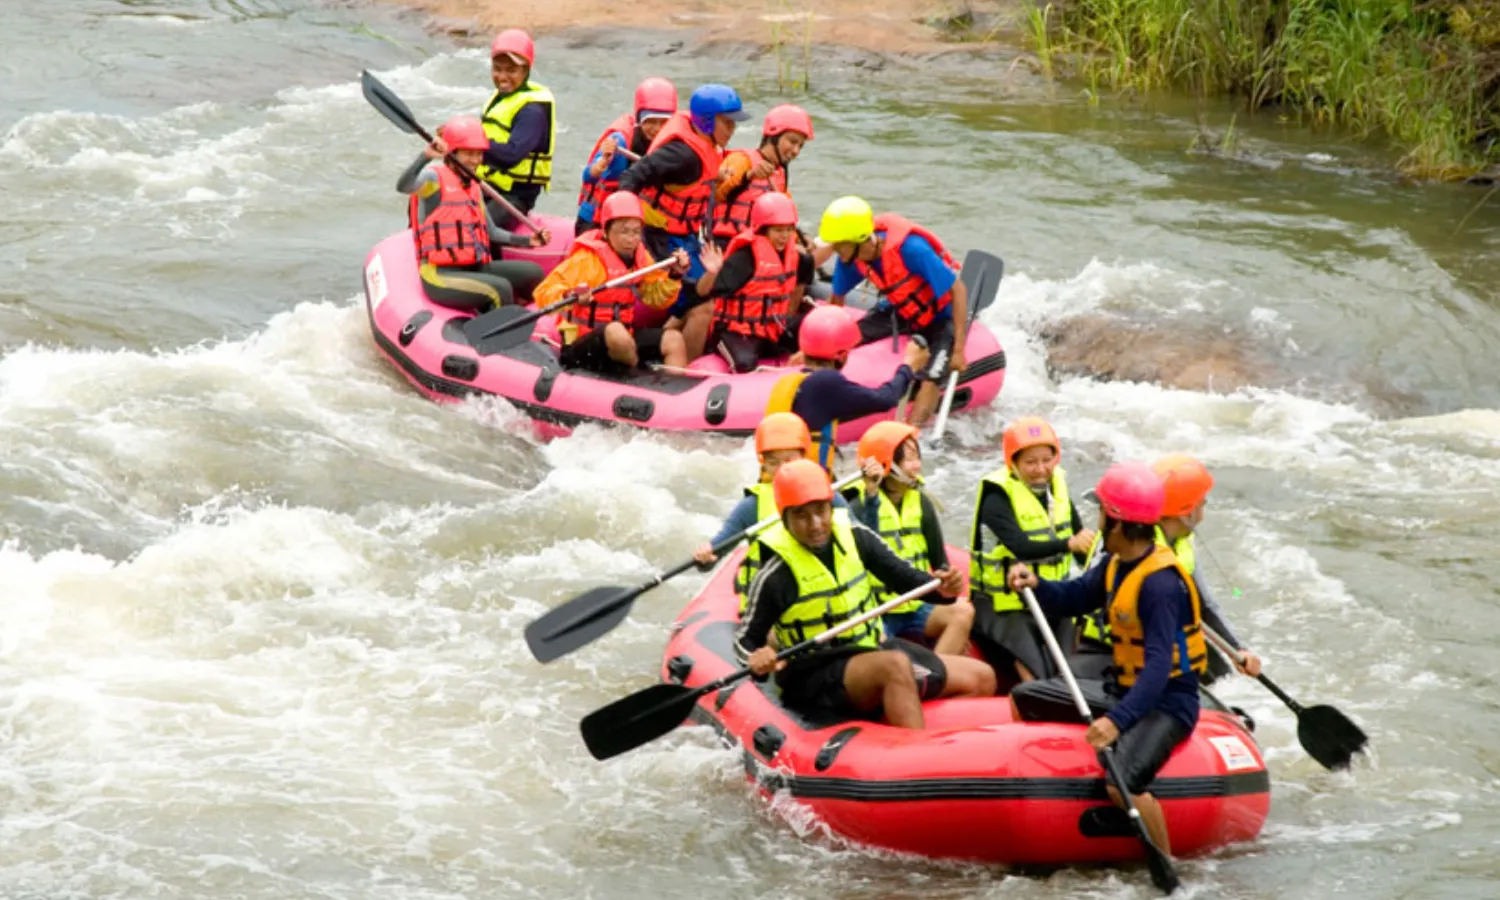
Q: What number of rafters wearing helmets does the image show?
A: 15